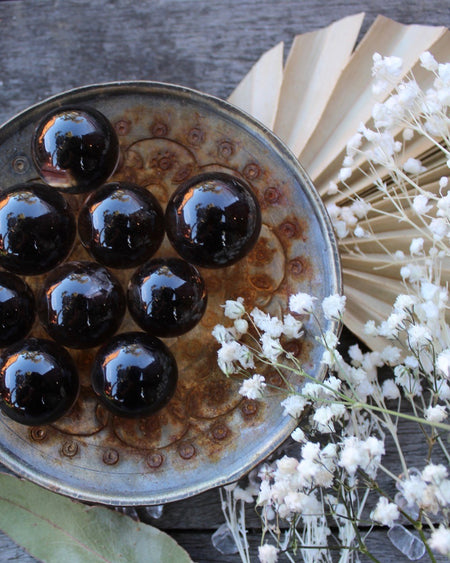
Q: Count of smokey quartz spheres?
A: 9